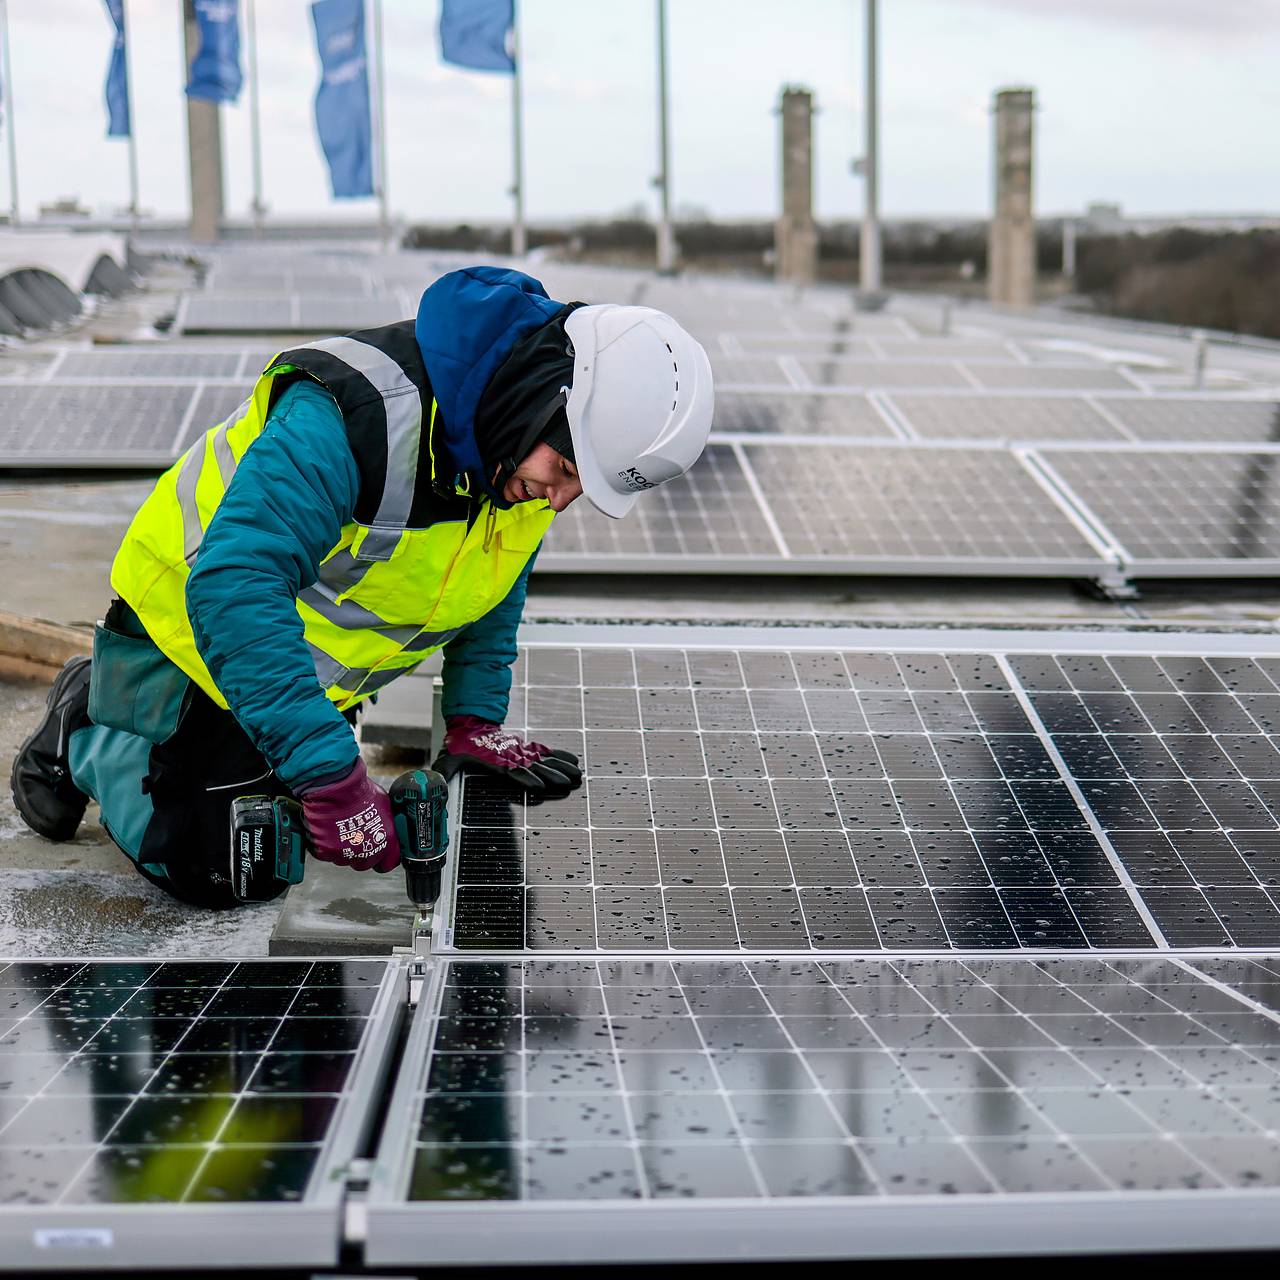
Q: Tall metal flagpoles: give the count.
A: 7